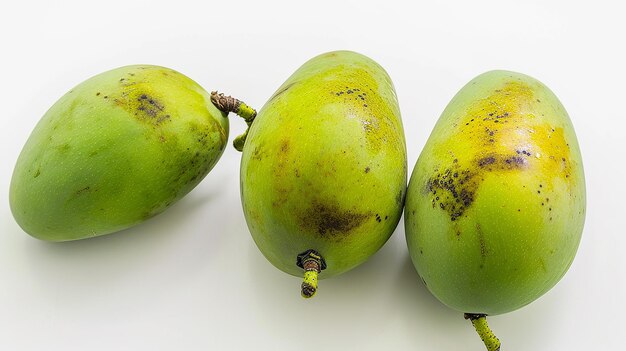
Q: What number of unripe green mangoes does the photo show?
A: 3